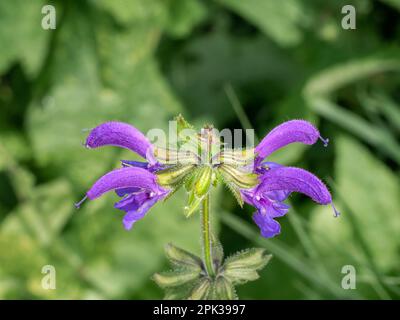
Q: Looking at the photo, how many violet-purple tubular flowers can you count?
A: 4